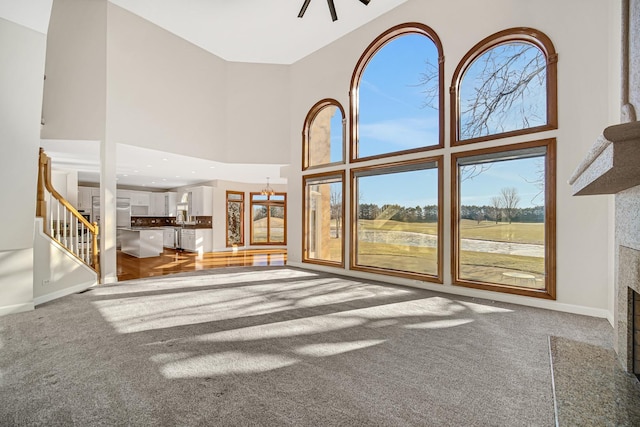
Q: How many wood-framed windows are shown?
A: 8